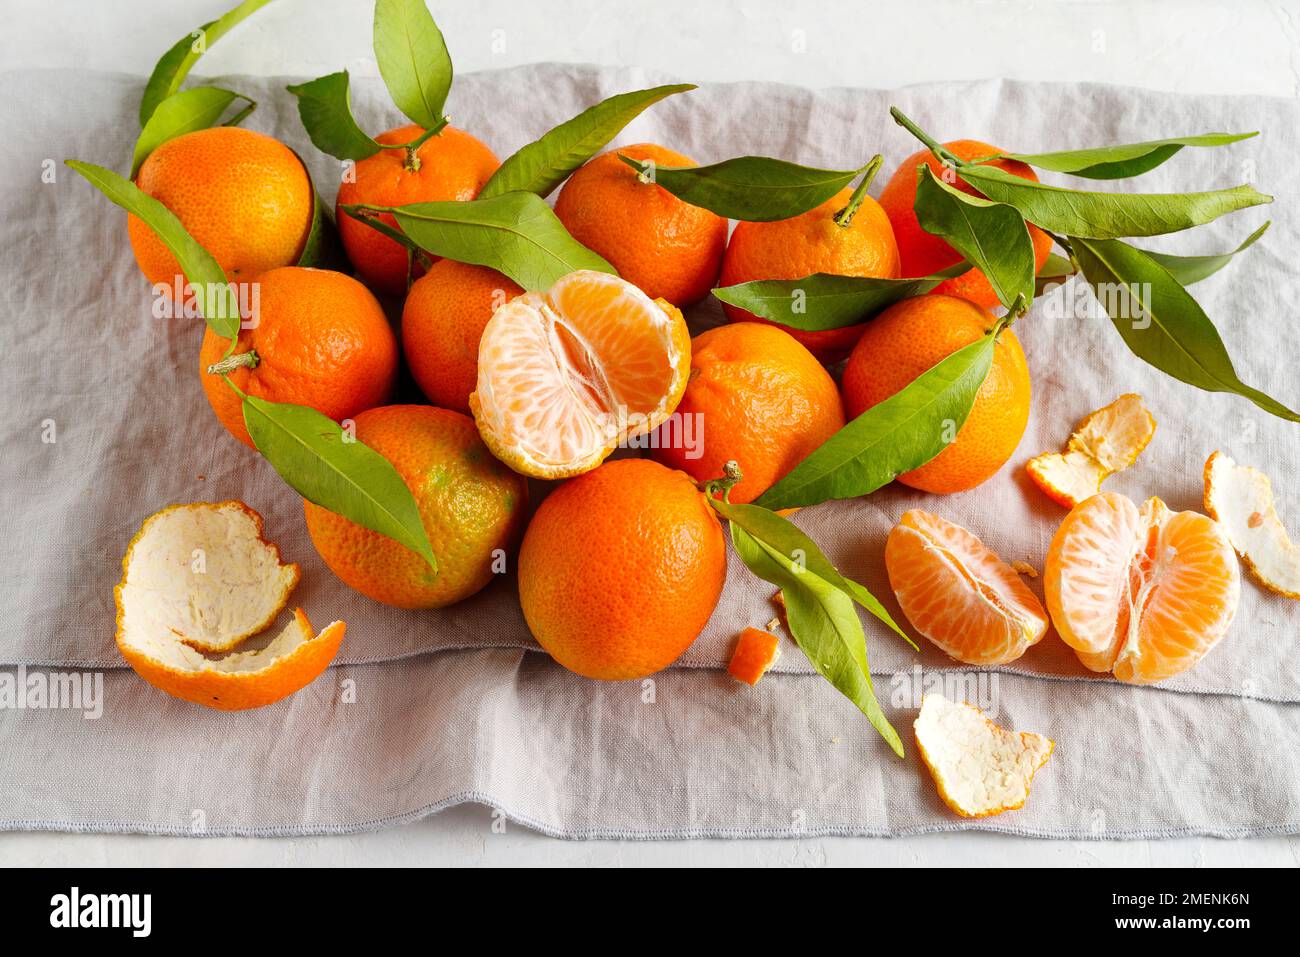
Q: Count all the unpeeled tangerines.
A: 11